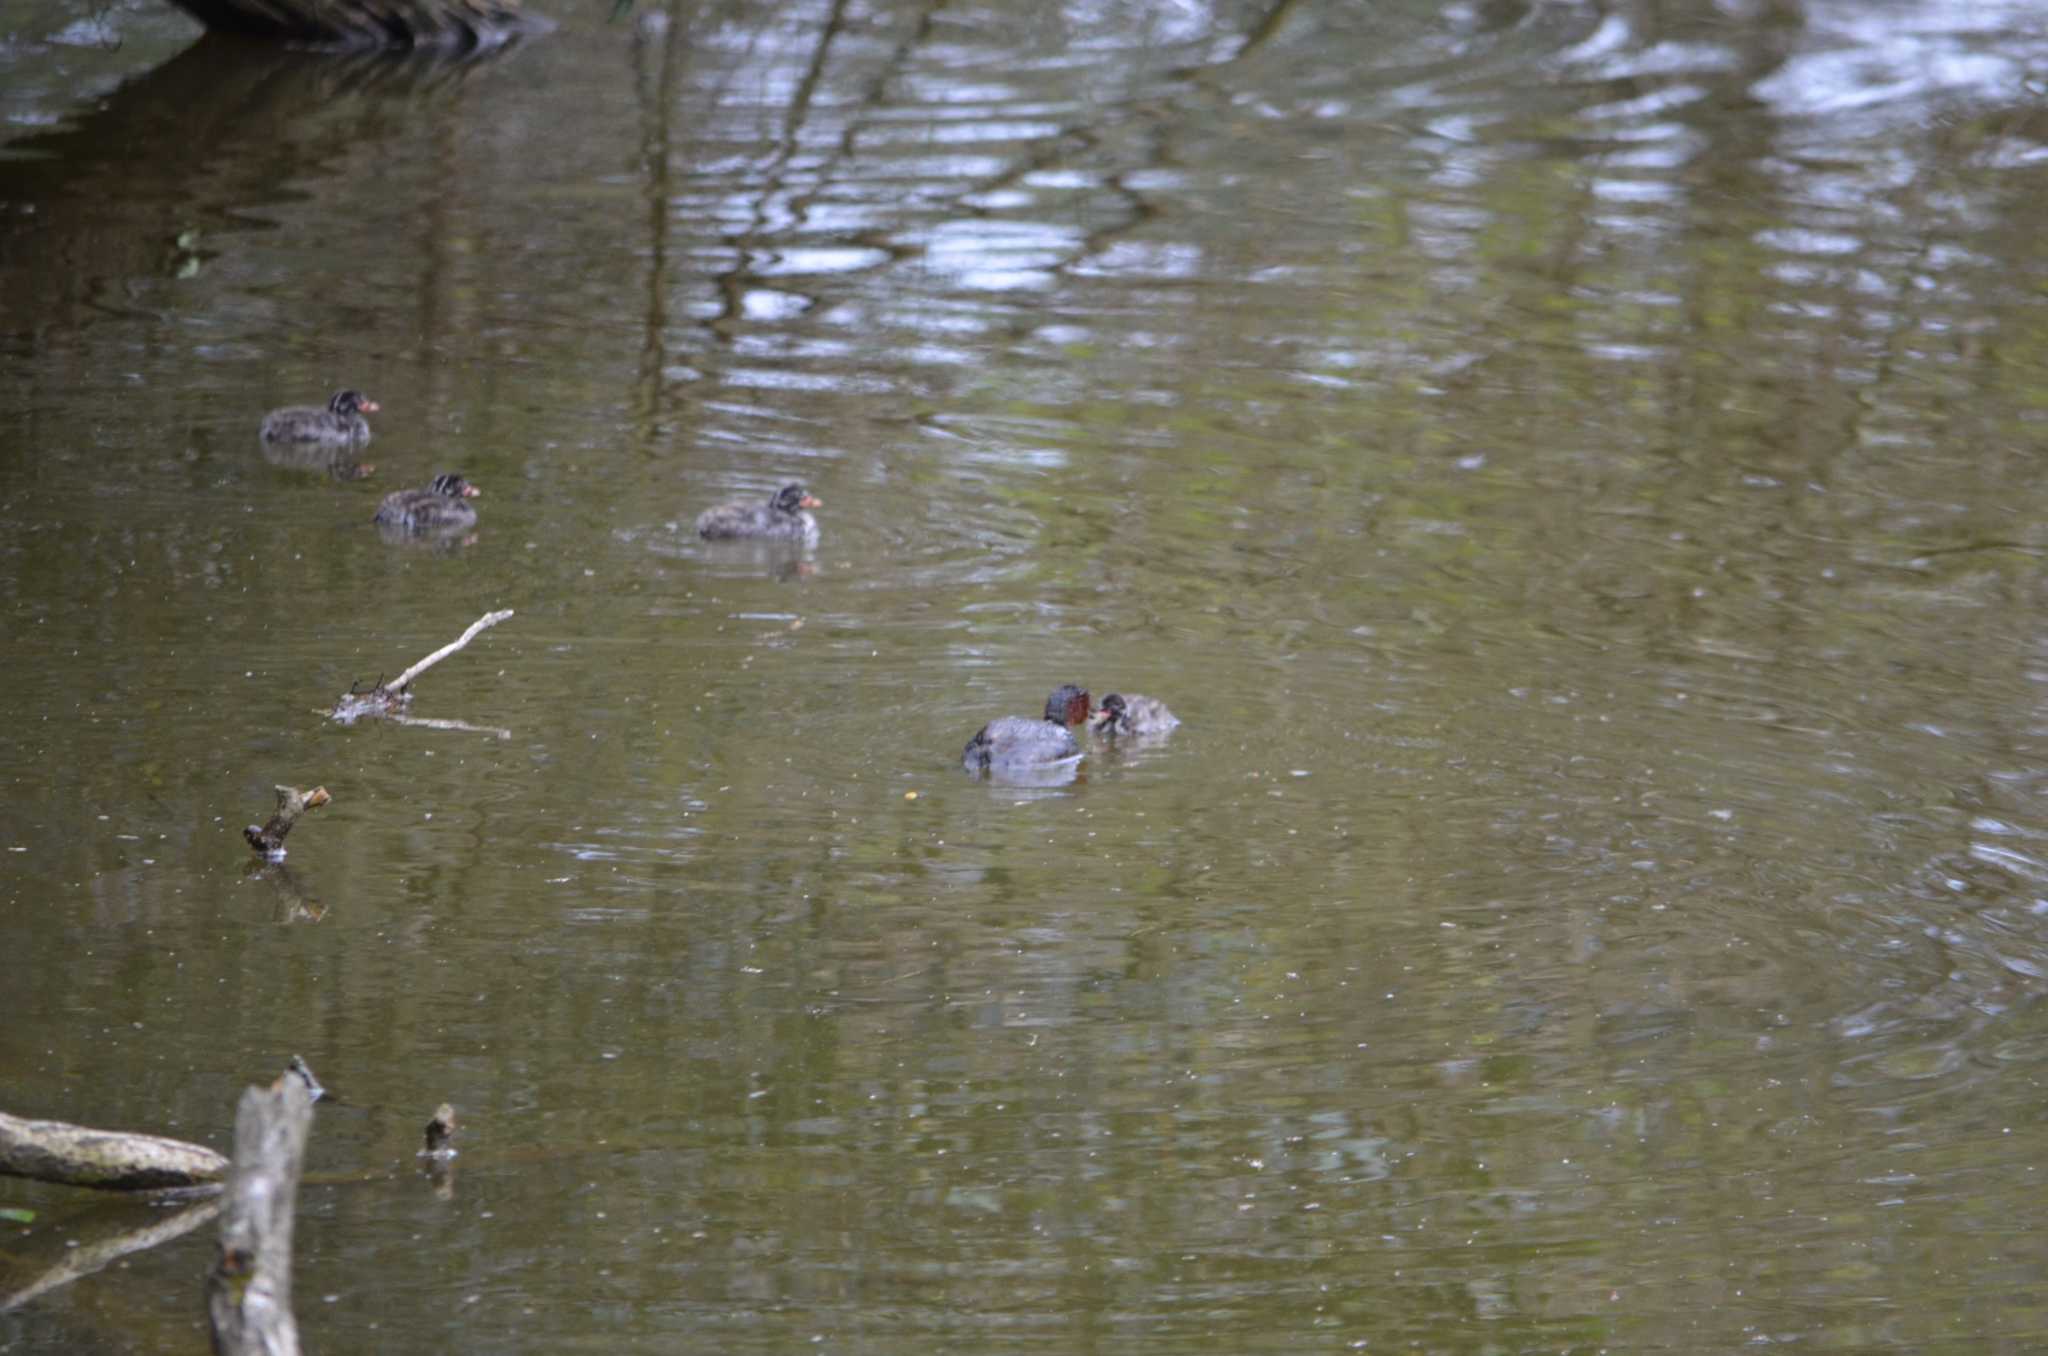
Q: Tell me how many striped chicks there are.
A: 4